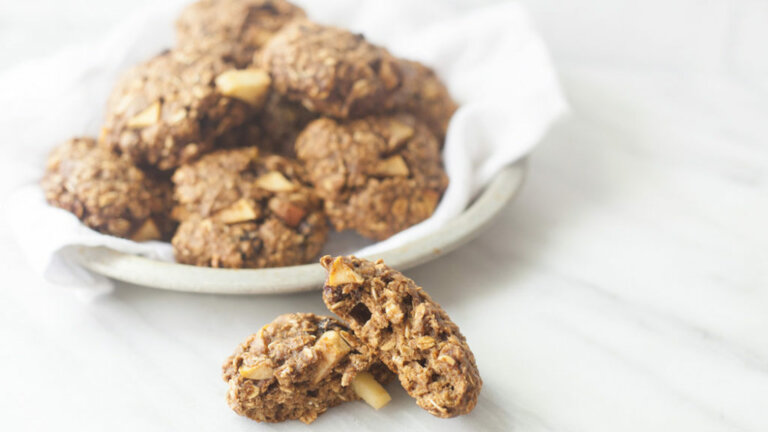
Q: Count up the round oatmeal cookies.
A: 7